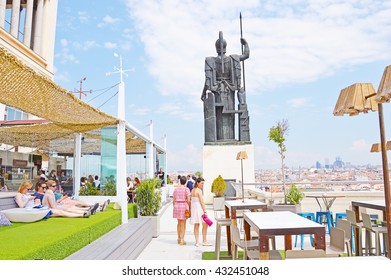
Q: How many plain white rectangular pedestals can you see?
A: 1